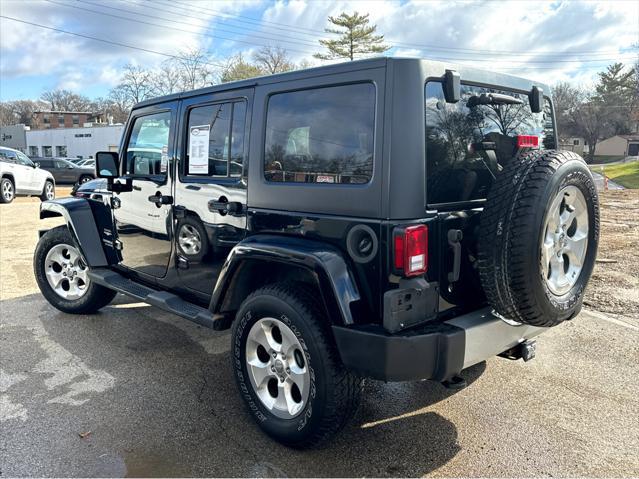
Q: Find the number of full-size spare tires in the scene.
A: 1